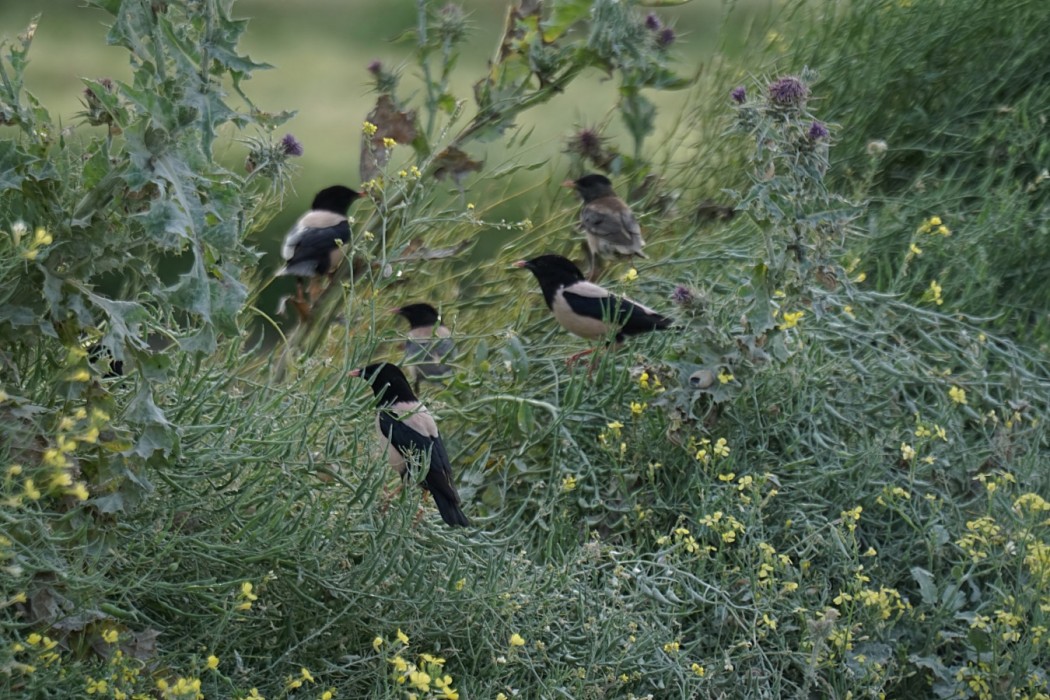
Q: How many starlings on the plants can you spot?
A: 5